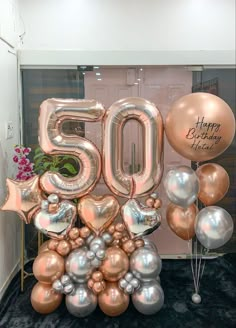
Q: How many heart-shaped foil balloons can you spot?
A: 3